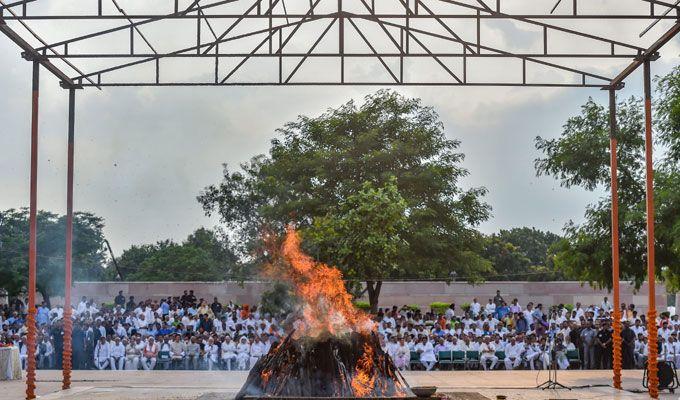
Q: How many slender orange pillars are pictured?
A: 4